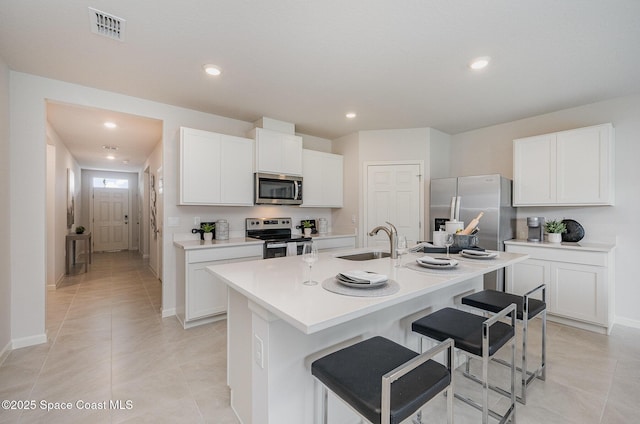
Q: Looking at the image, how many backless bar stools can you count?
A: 3